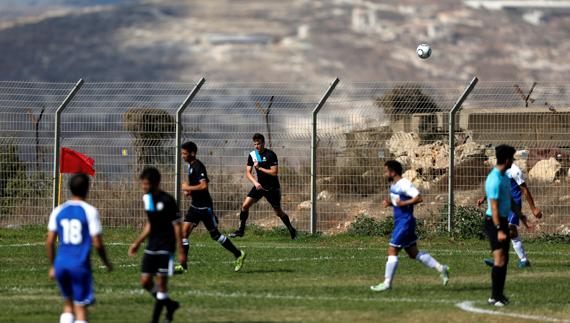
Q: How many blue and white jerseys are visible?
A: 3